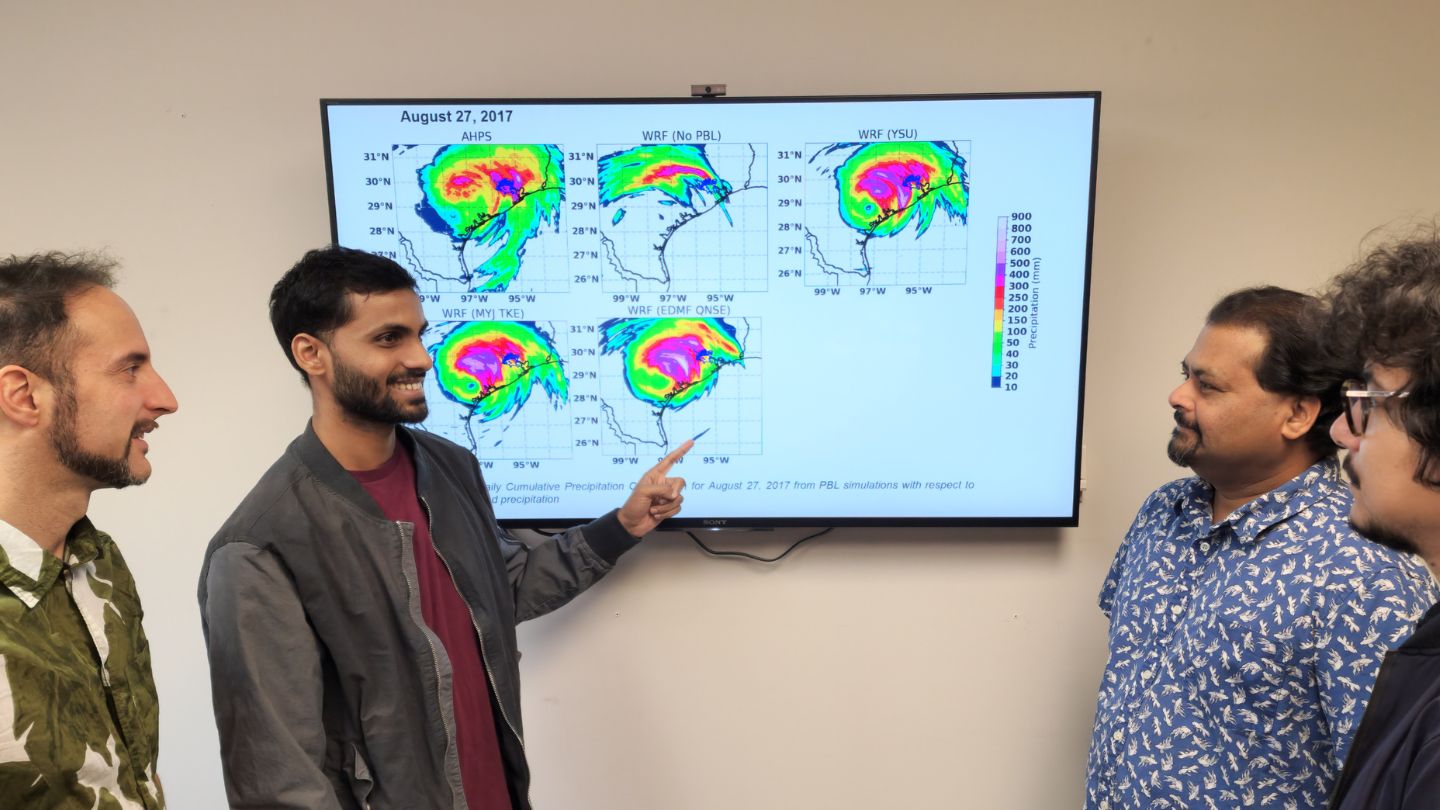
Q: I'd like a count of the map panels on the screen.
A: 5